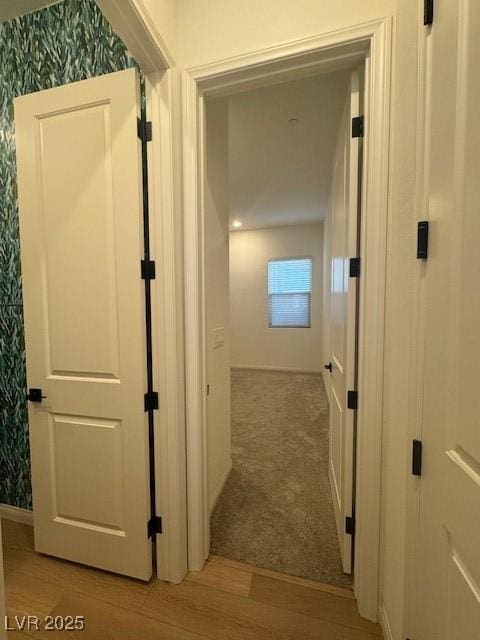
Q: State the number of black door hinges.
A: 11